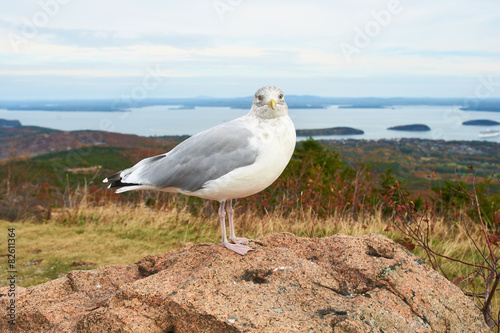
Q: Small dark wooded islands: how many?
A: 3